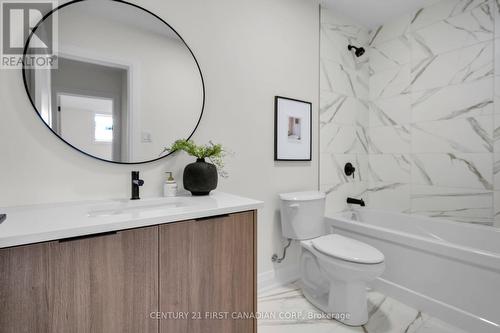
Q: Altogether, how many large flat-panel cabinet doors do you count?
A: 2